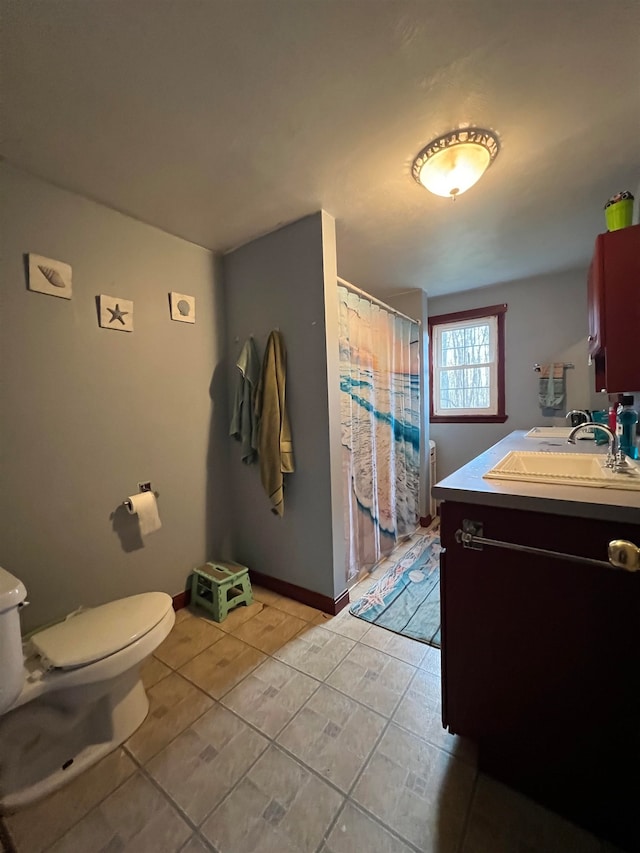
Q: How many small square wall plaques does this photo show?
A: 3